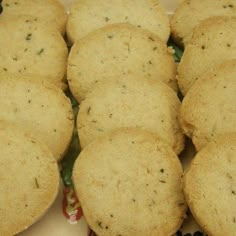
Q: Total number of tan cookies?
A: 12